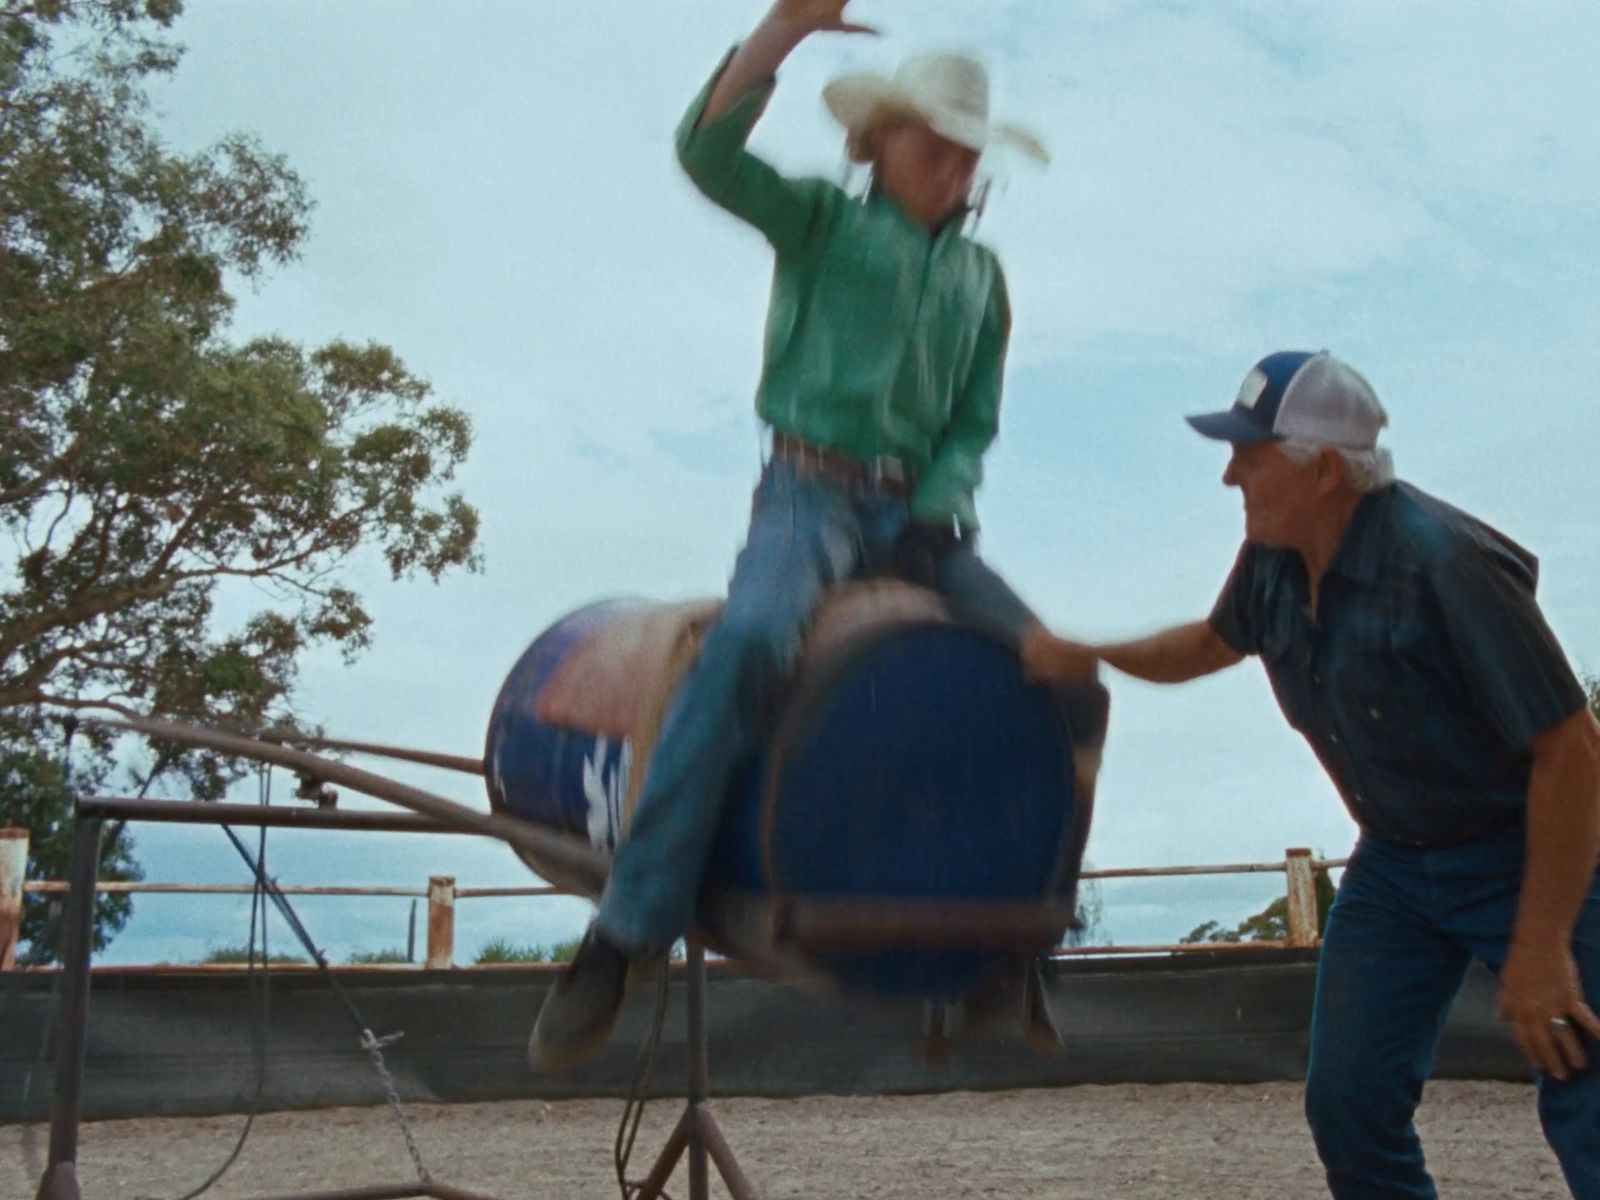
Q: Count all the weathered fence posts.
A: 3